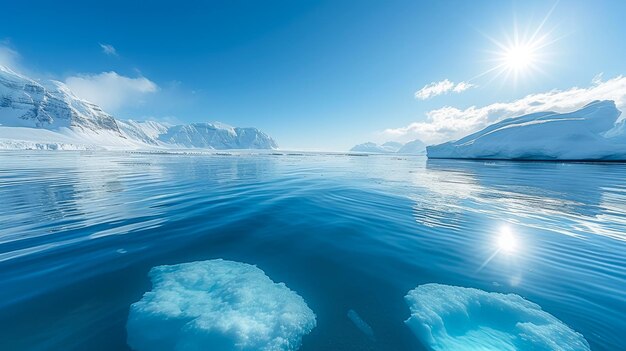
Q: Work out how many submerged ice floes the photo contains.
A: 2